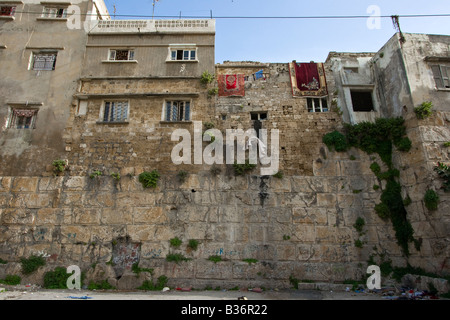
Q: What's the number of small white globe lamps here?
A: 0